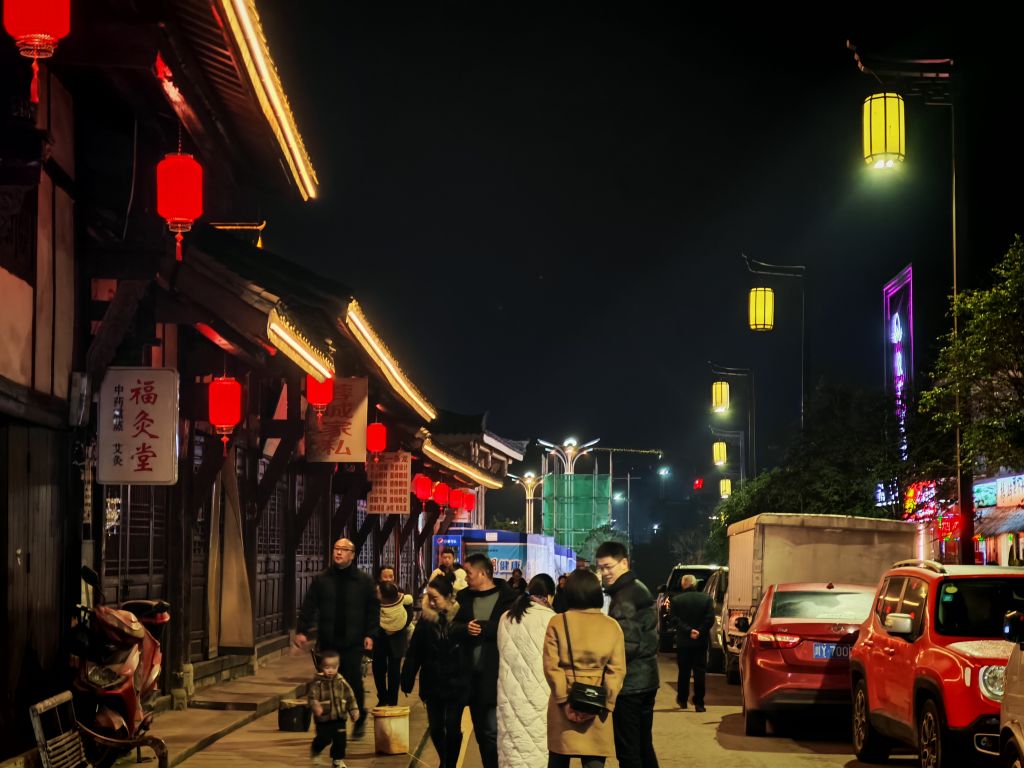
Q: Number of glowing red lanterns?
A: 9